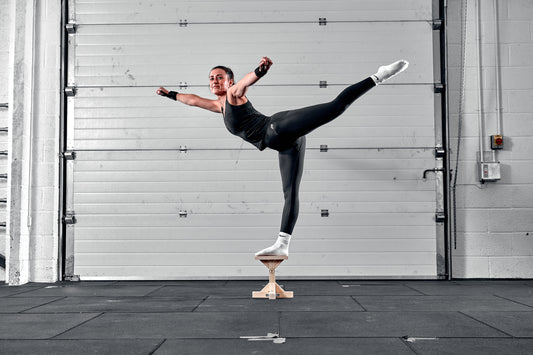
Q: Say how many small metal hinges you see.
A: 8